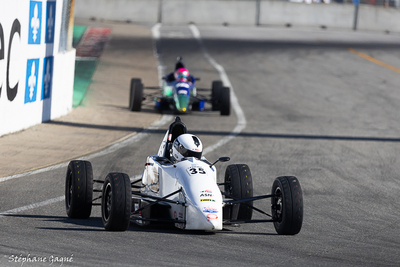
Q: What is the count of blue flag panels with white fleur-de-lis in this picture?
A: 4